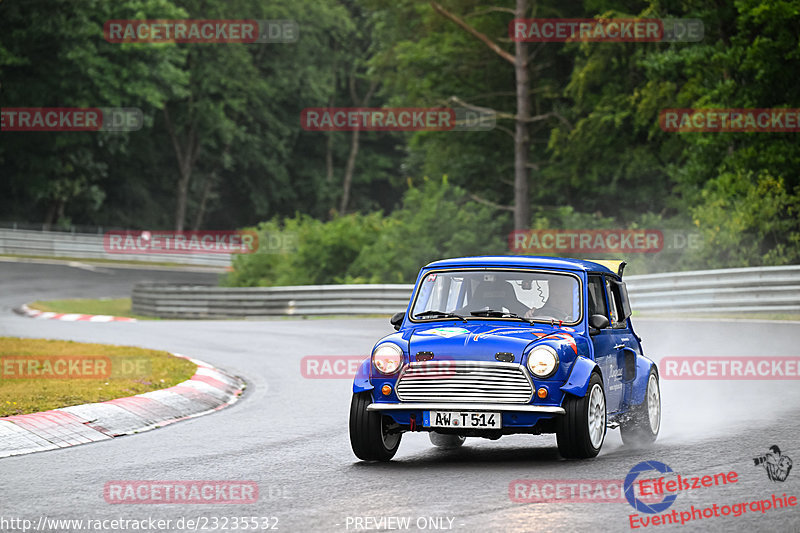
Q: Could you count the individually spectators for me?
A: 0